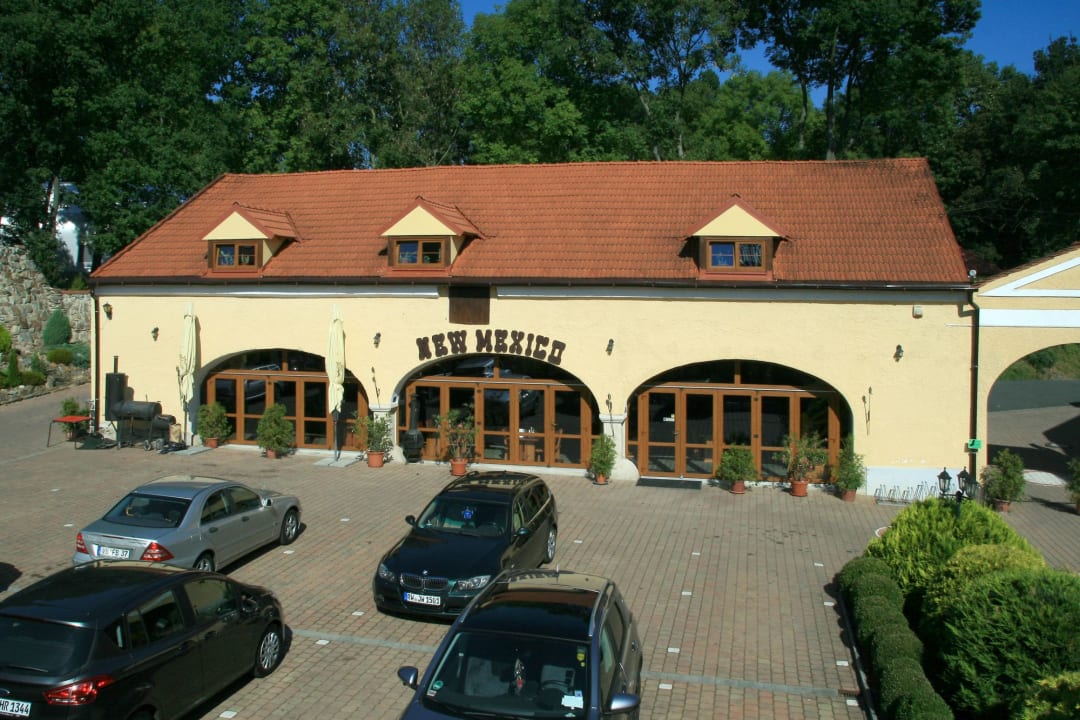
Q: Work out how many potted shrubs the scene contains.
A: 11